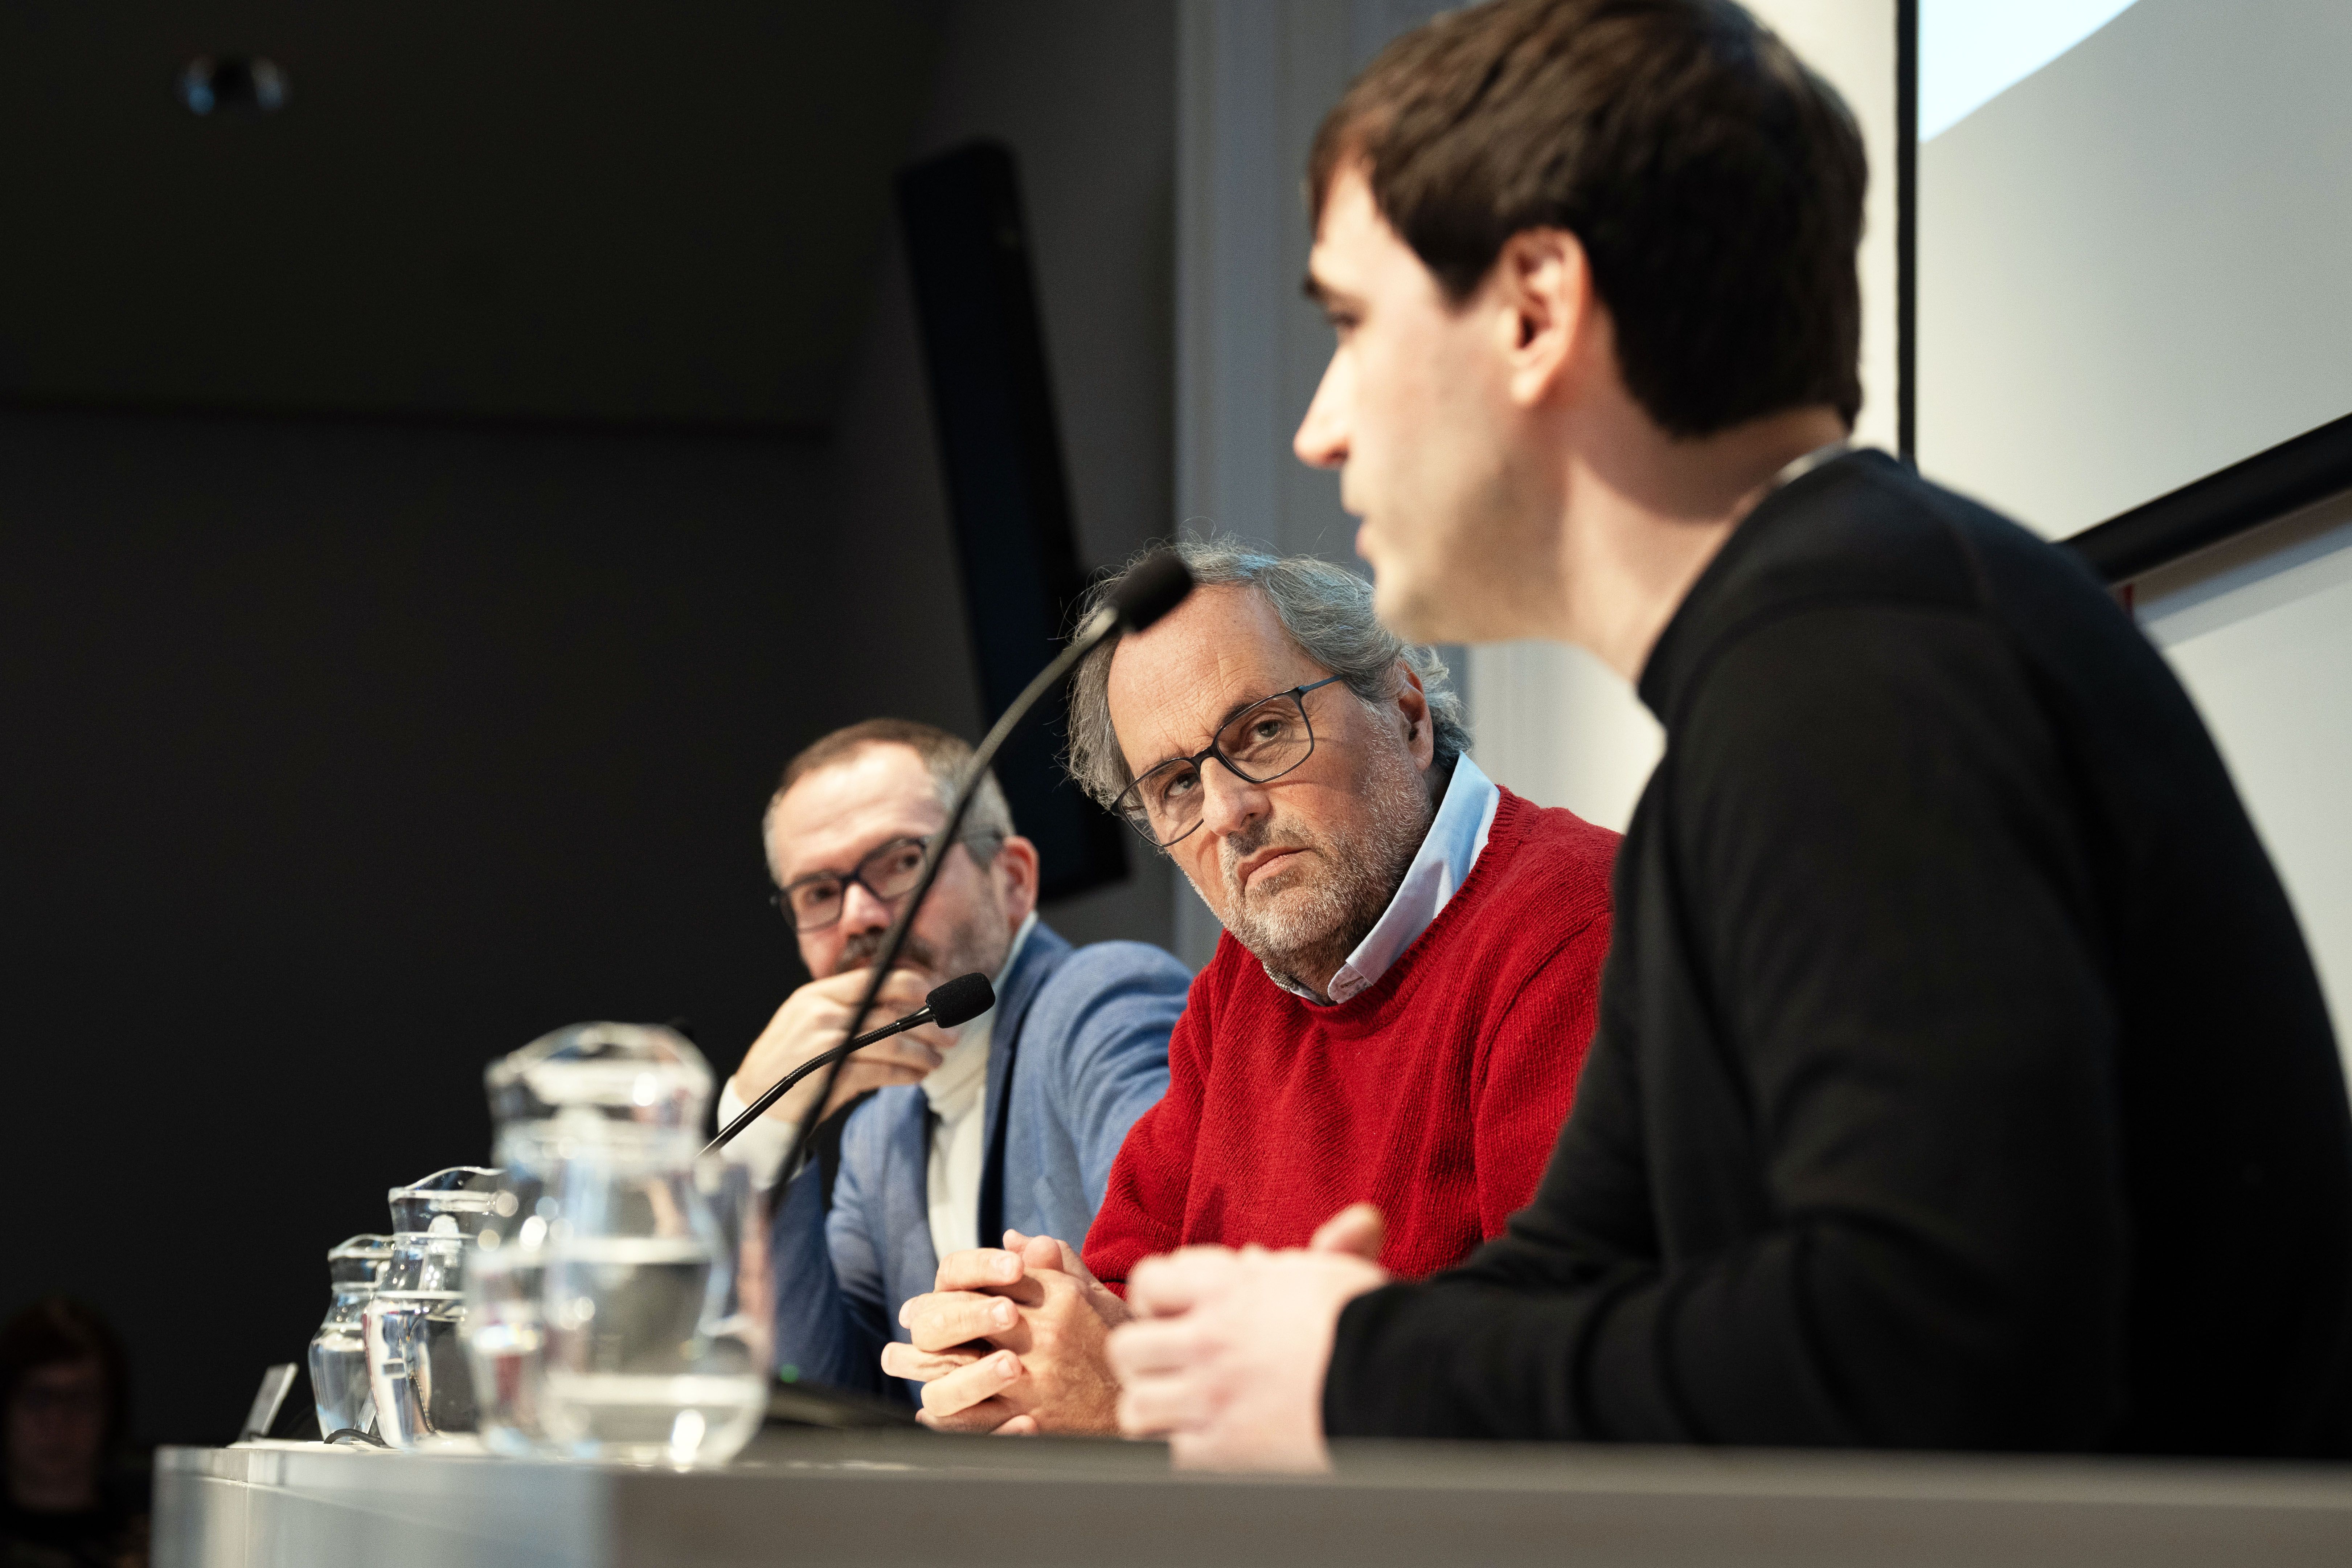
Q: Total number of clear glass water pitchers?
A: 3